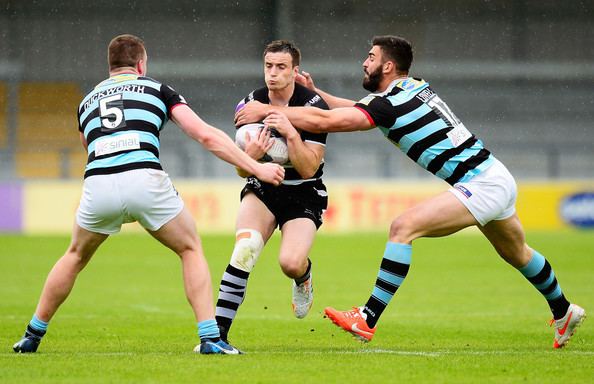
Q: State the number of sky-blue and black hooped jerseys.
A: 2